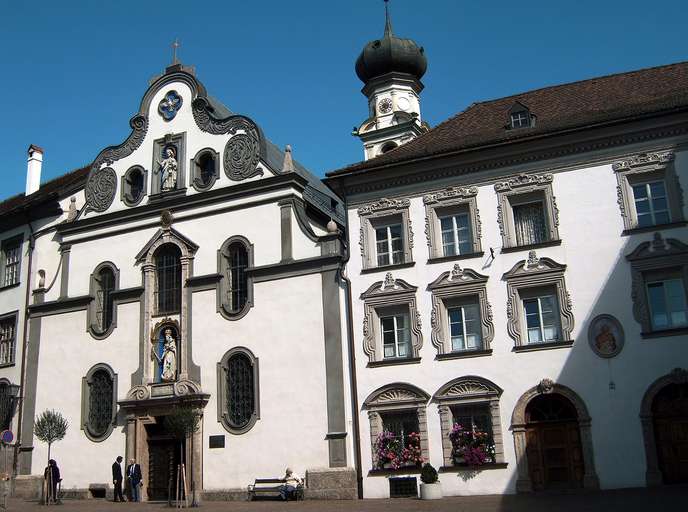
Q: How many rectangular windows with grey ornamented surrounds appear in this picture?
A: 10